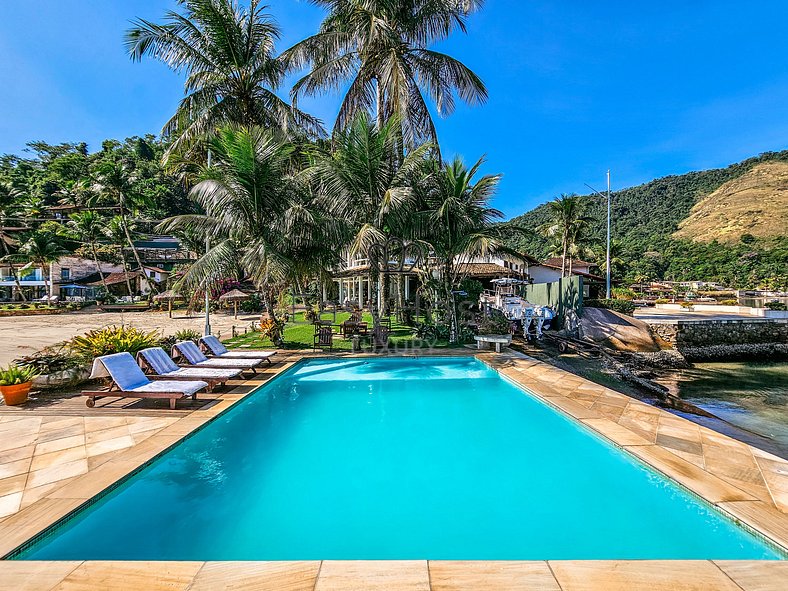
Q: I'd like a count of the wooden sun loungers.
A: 4